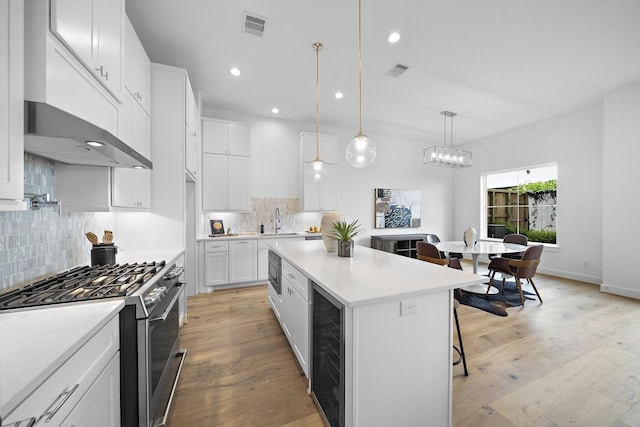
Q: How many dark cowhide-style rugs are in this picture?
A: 1